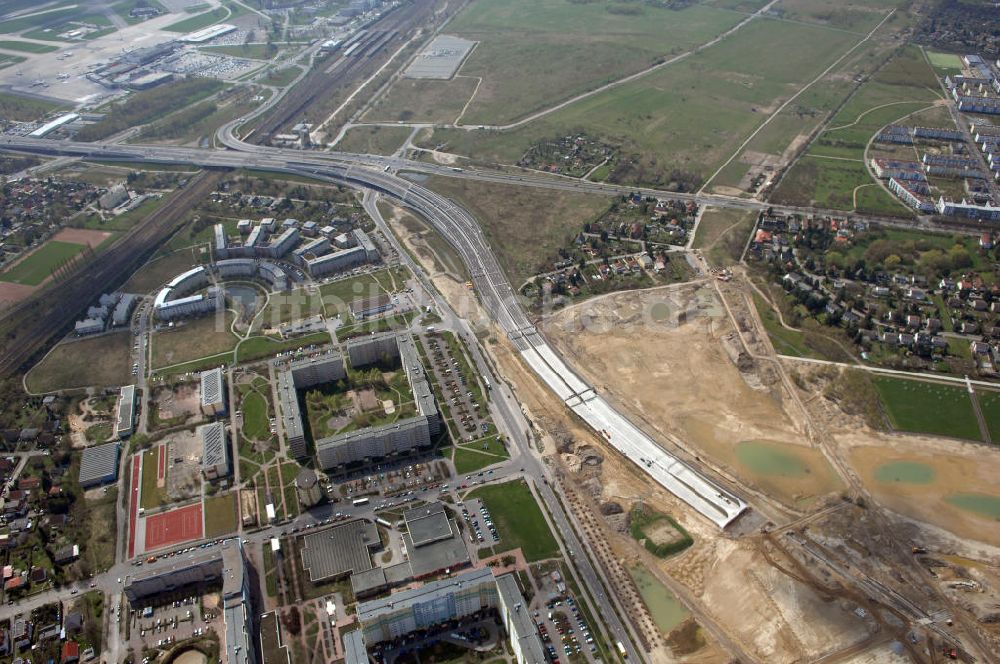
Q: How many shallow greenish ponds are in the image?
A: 4